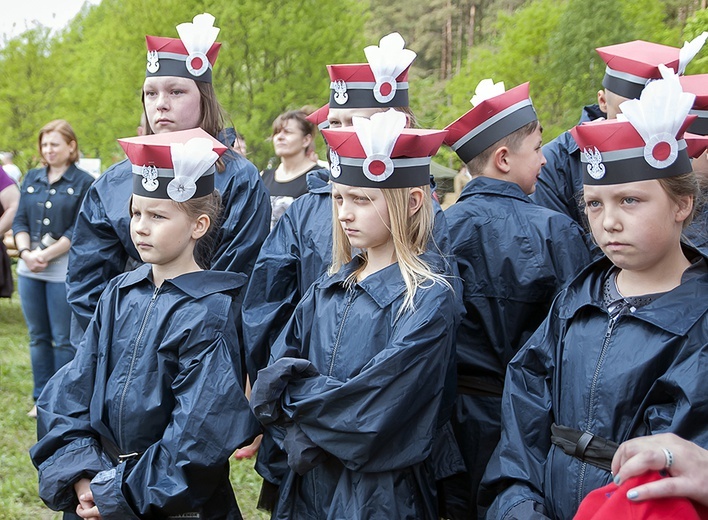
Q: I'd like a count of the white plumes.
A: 7